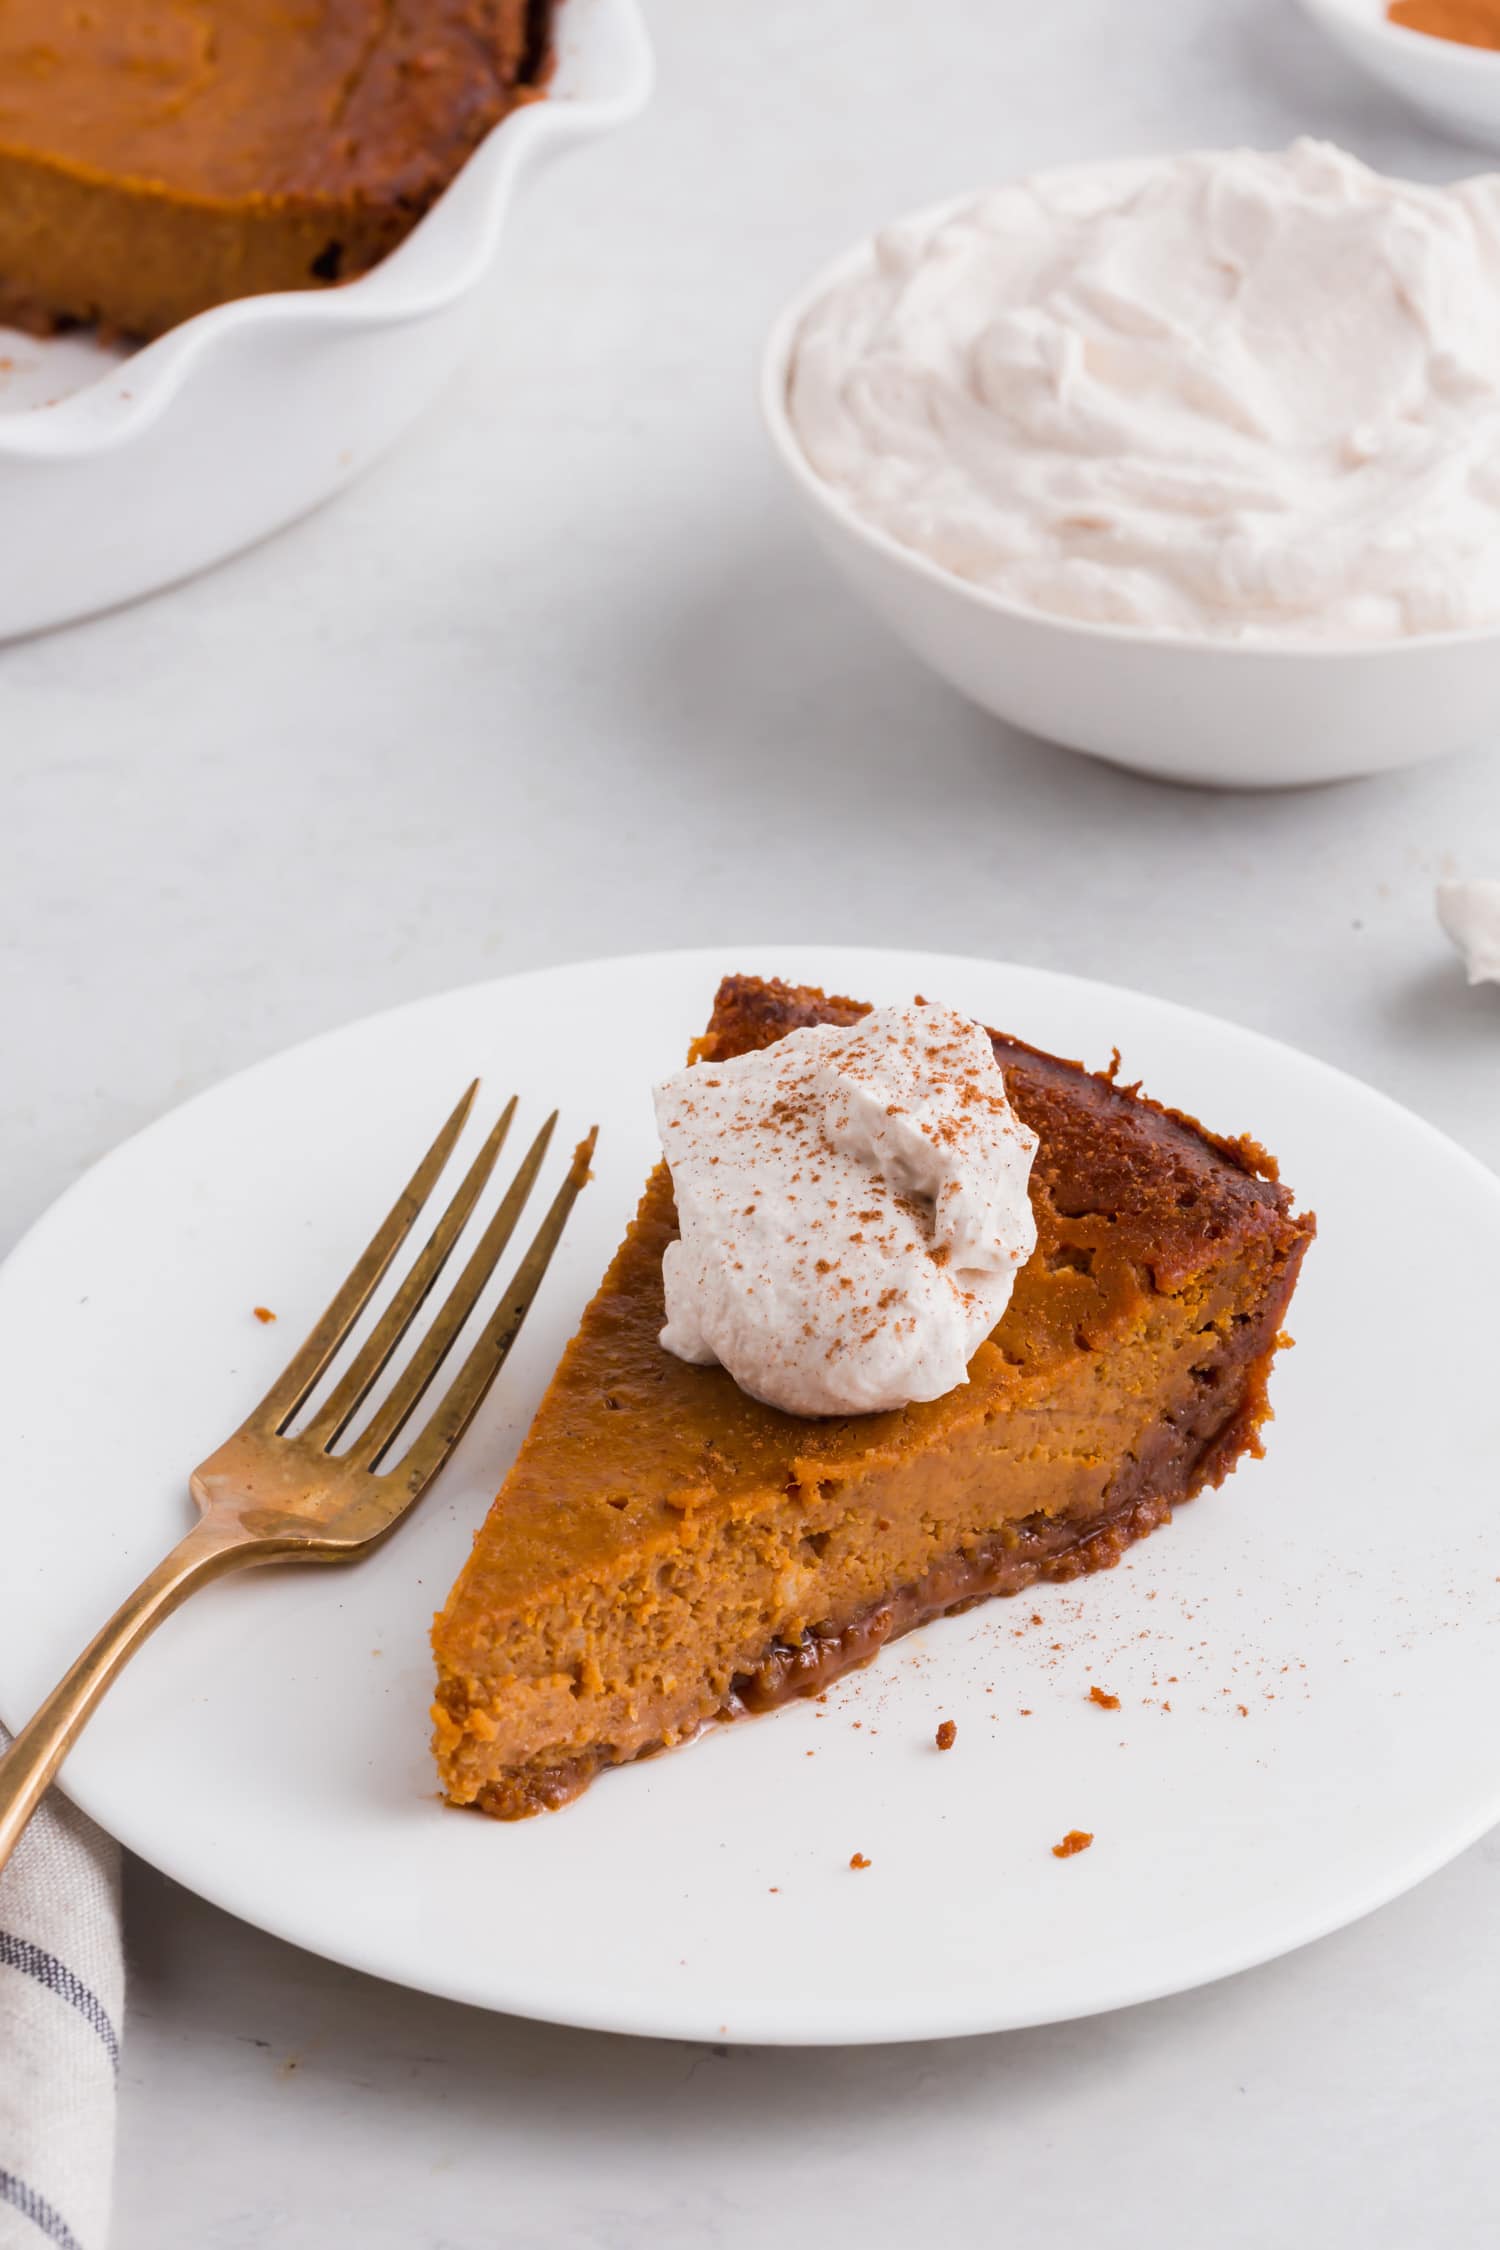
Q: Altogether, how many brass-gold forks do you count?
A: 1